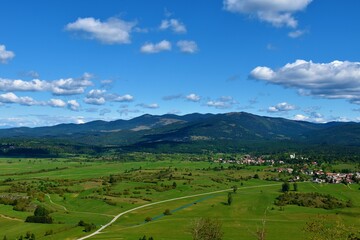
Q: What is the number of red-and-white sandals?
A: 0